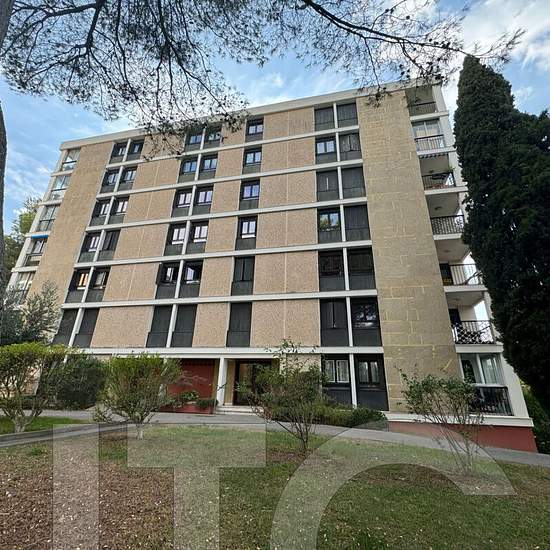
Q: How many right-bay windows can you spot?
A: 14